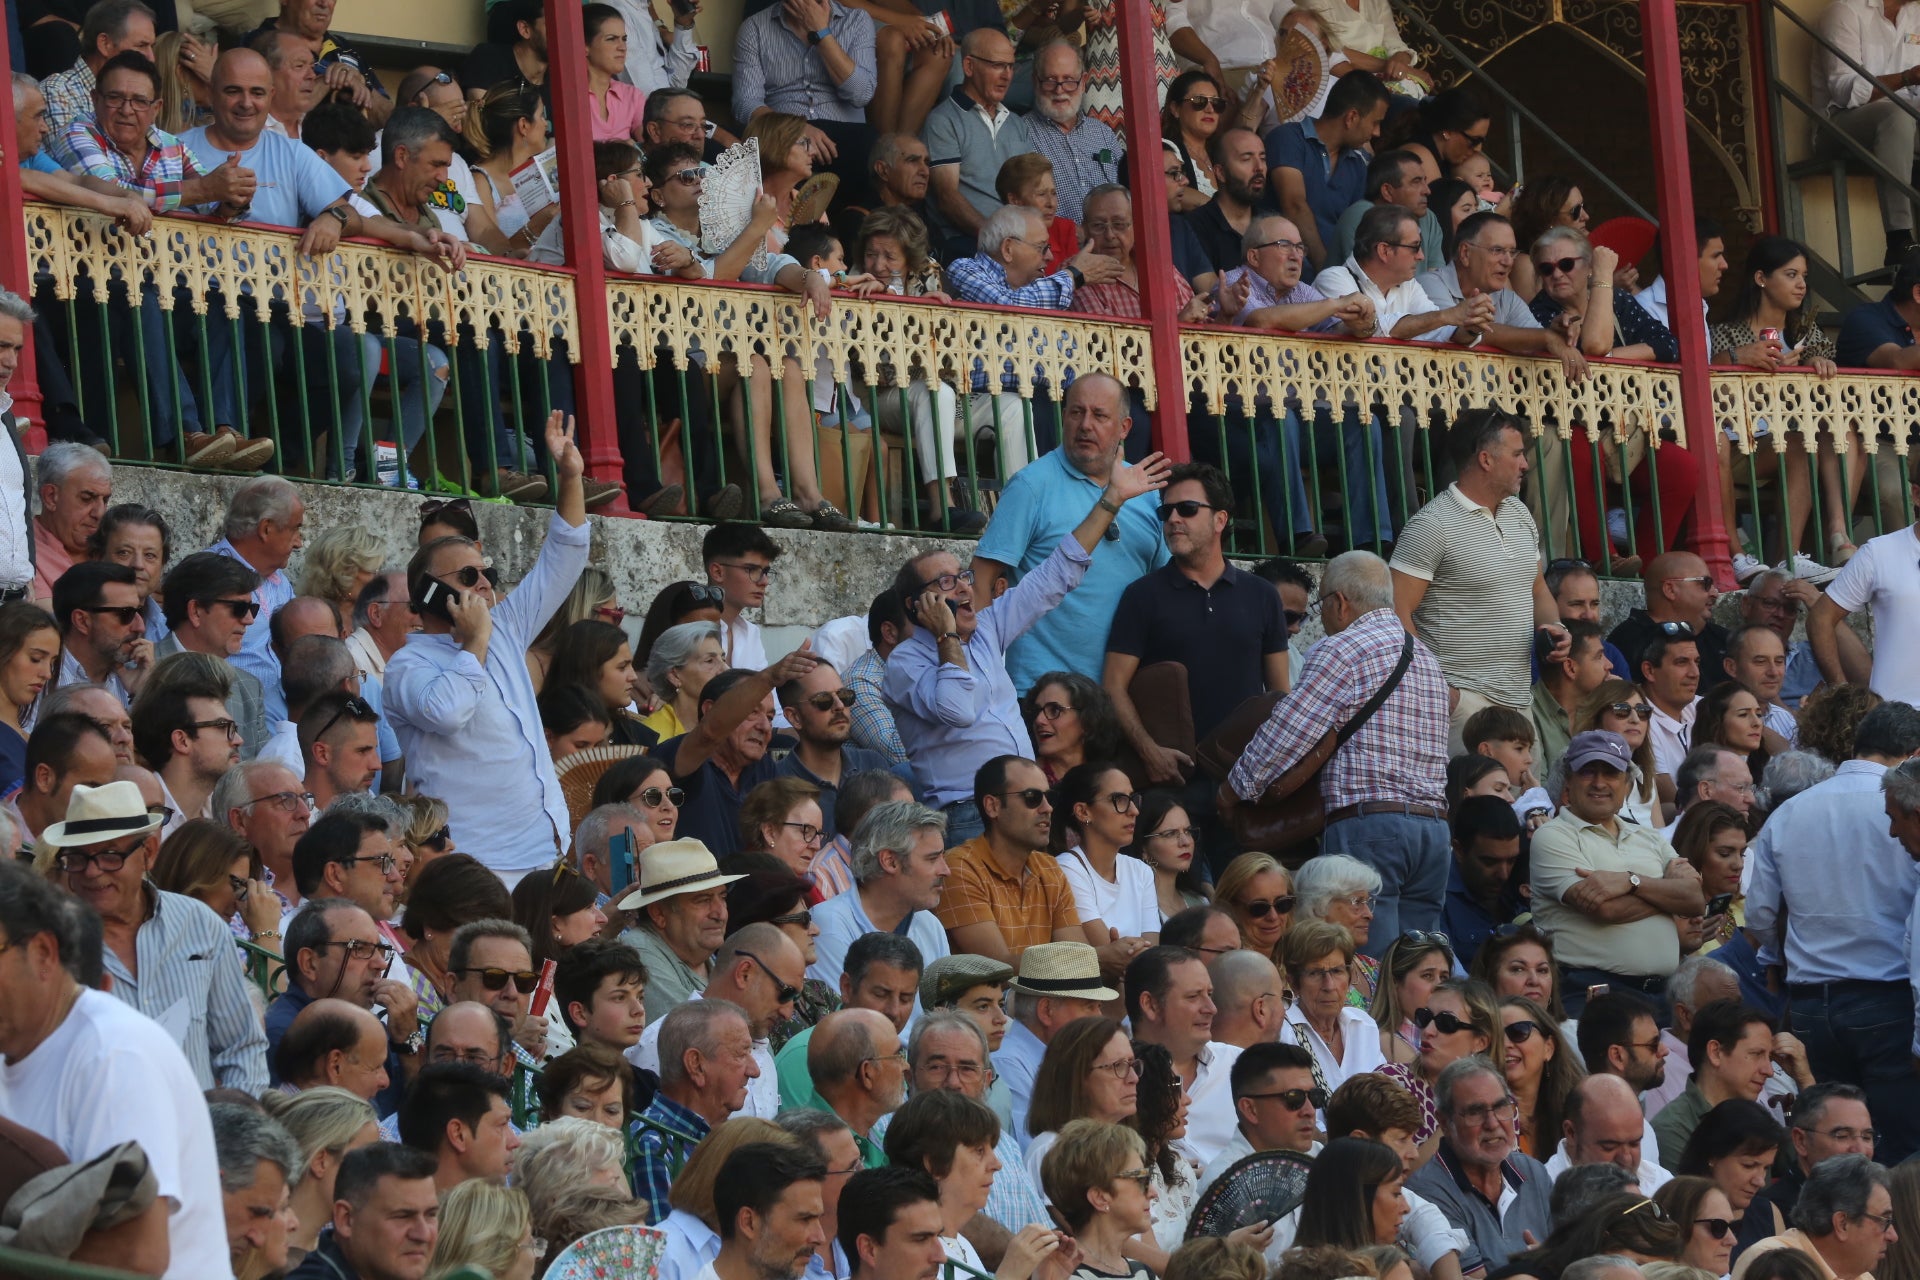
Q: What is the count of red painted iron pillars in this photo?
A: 4